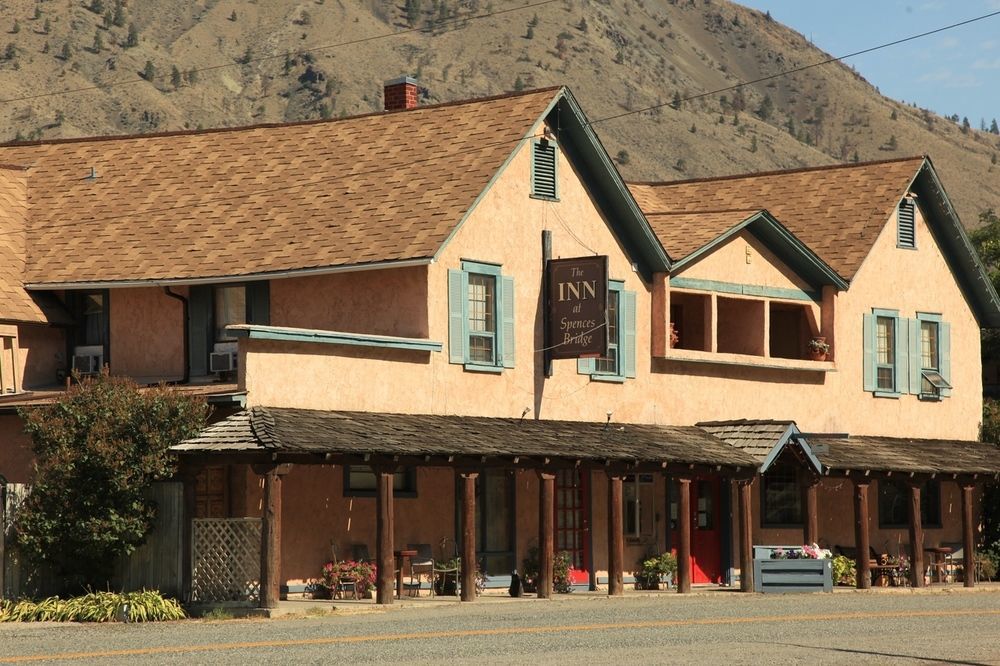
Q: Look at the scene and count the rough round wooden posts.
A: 11